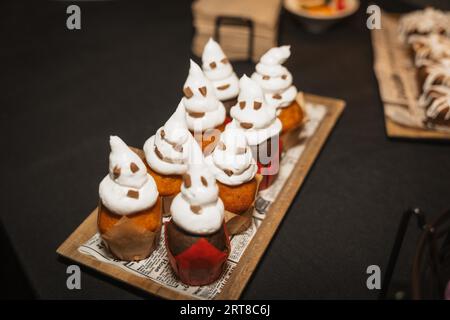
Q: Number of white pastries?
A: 8